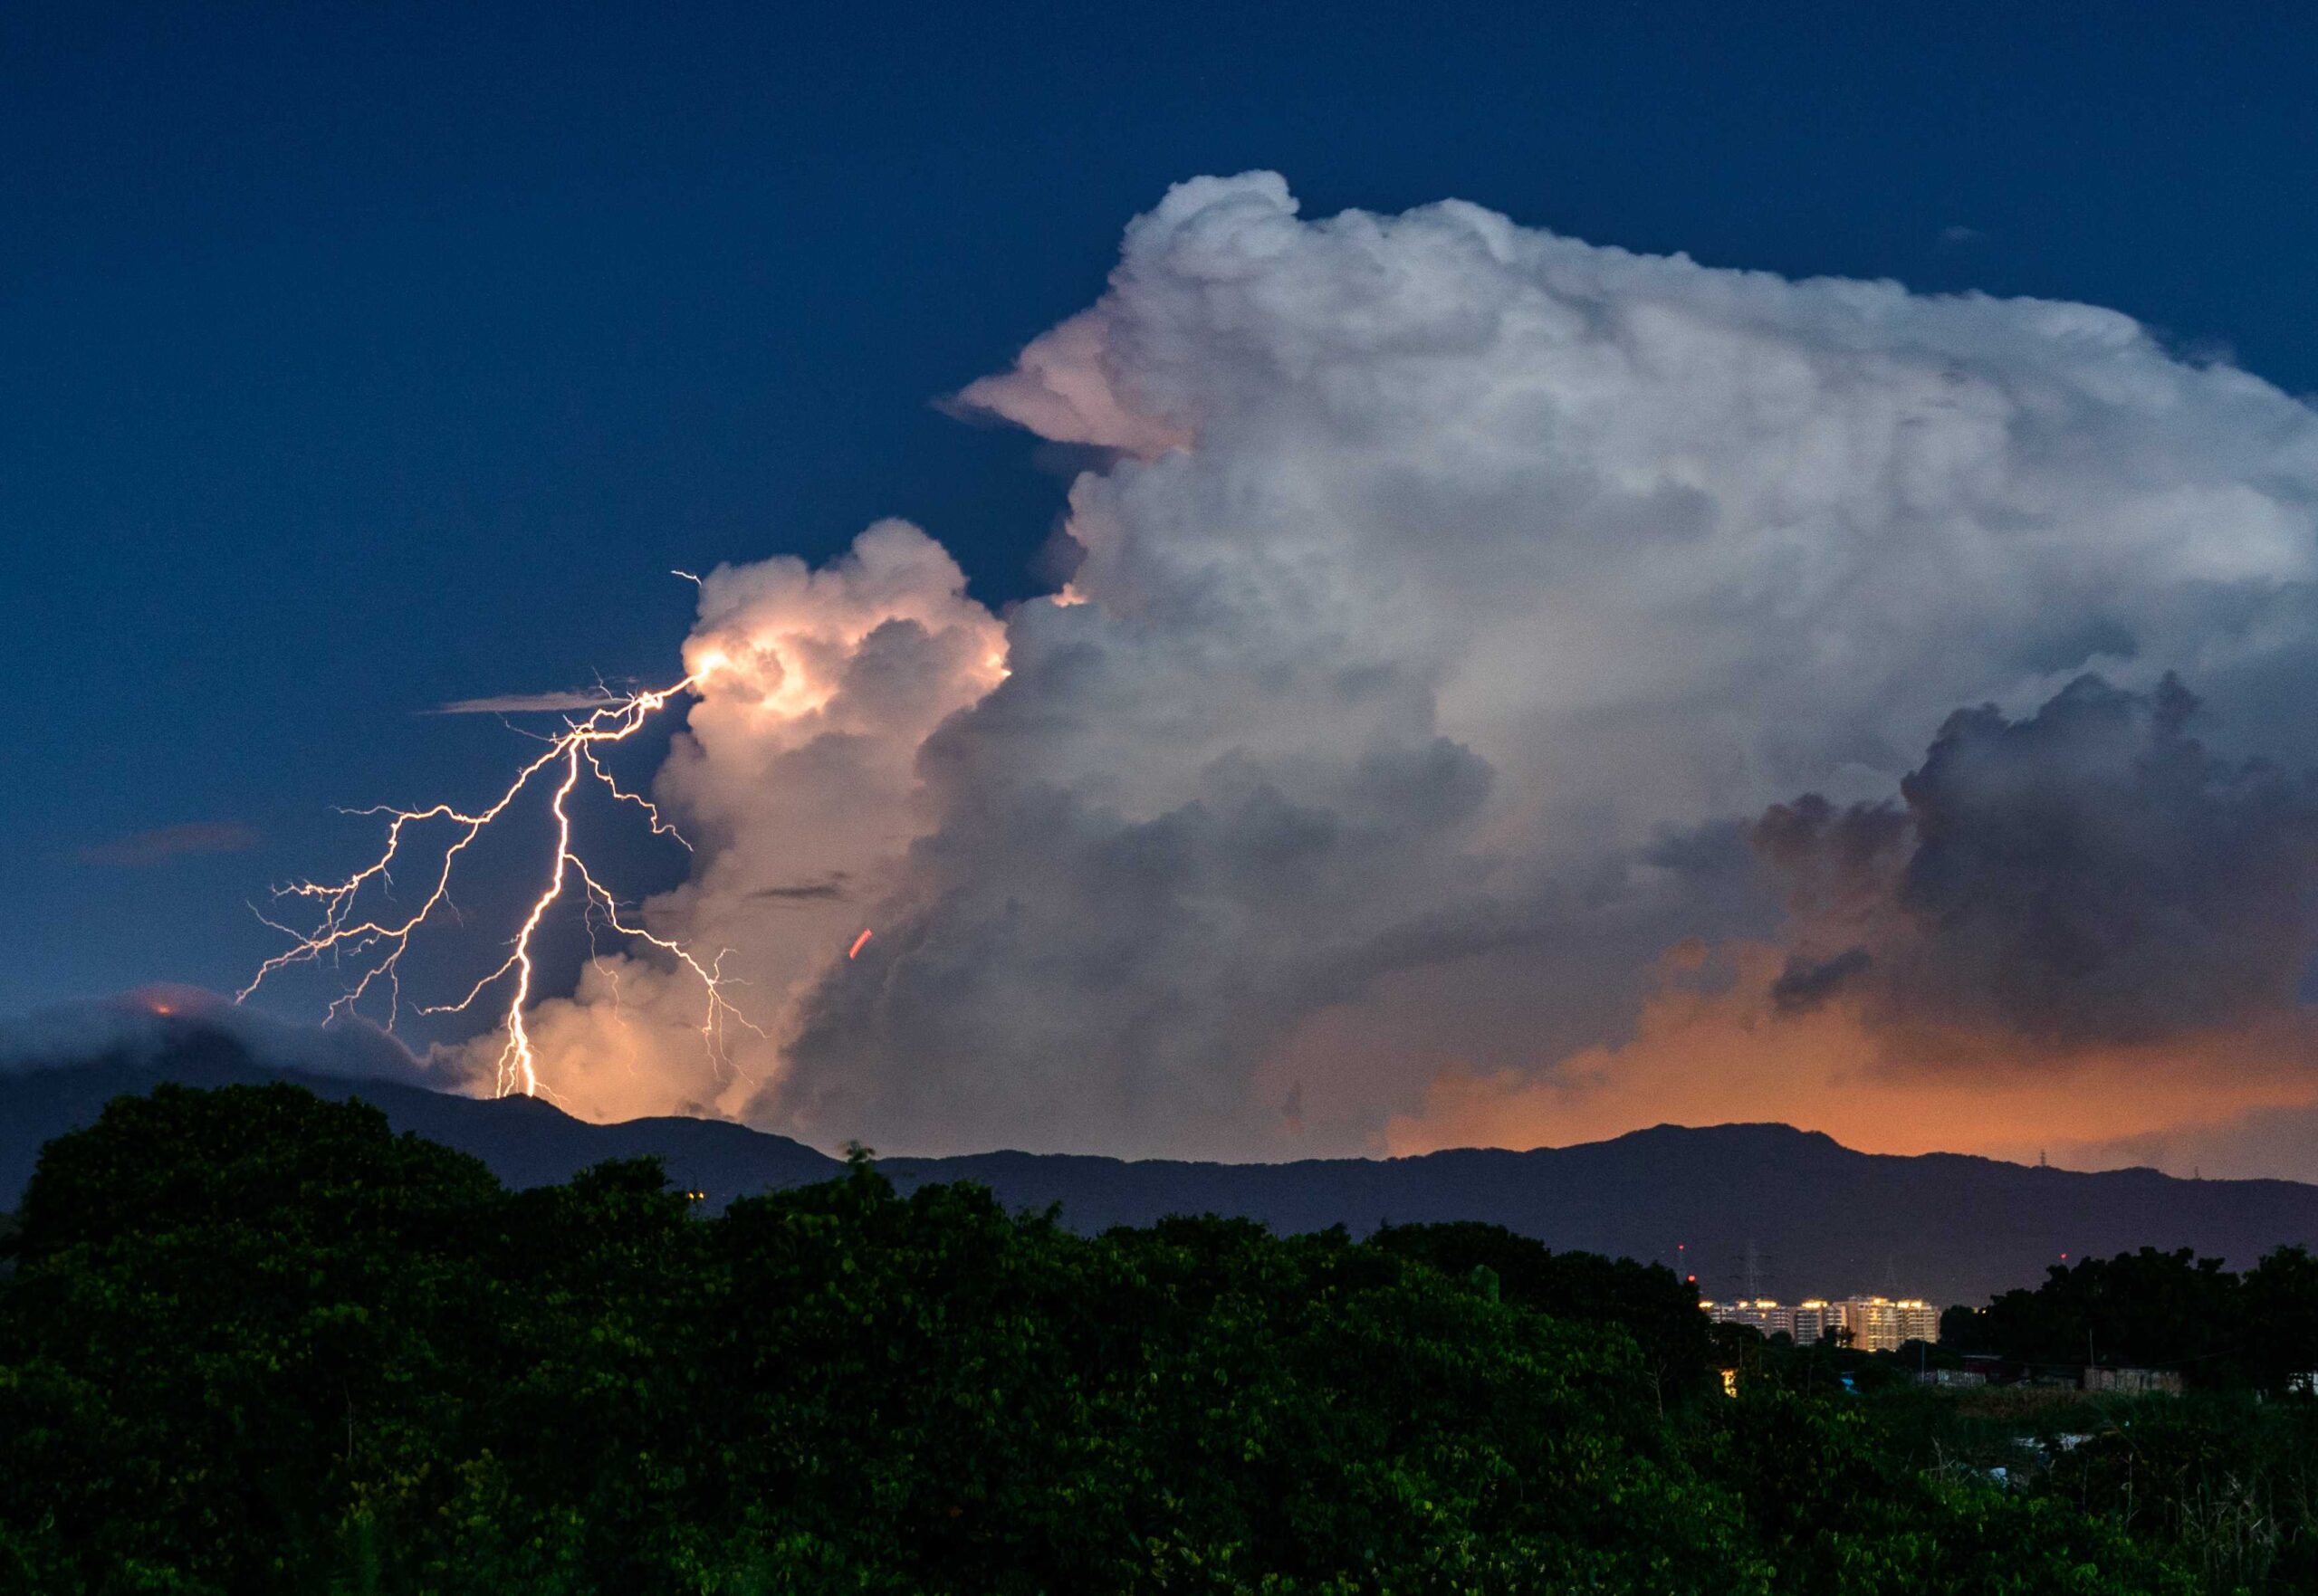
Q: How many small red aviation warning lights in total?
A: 3